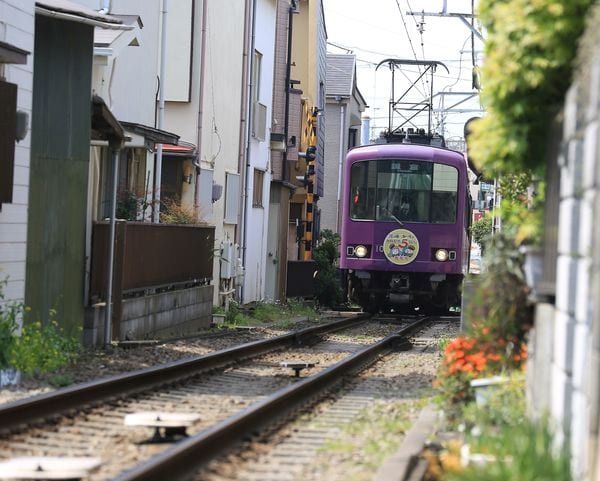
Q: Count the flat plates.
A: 3